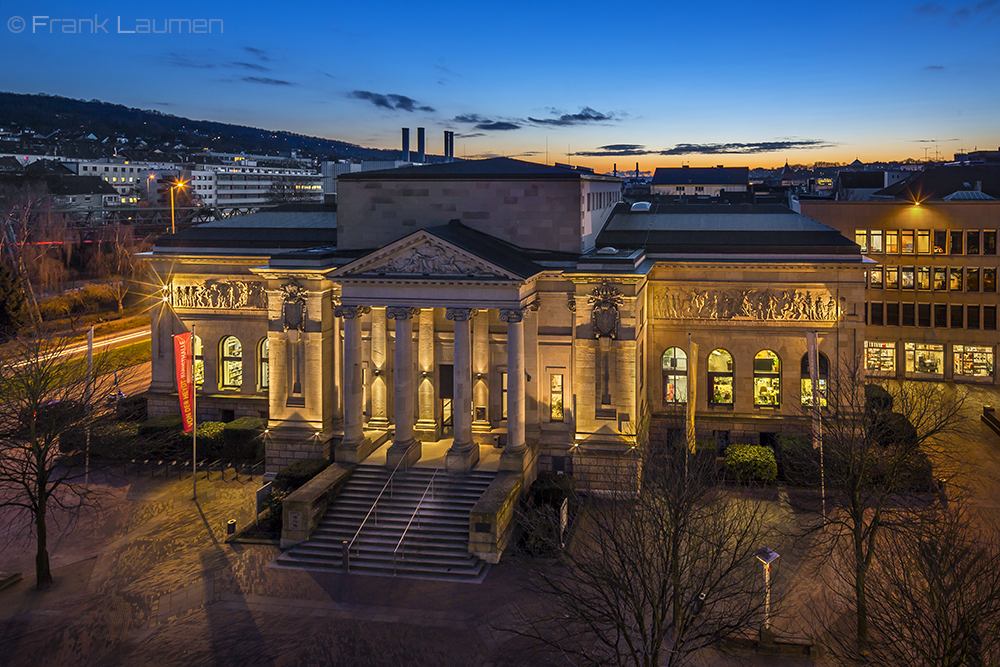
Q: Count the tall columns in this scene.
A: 4